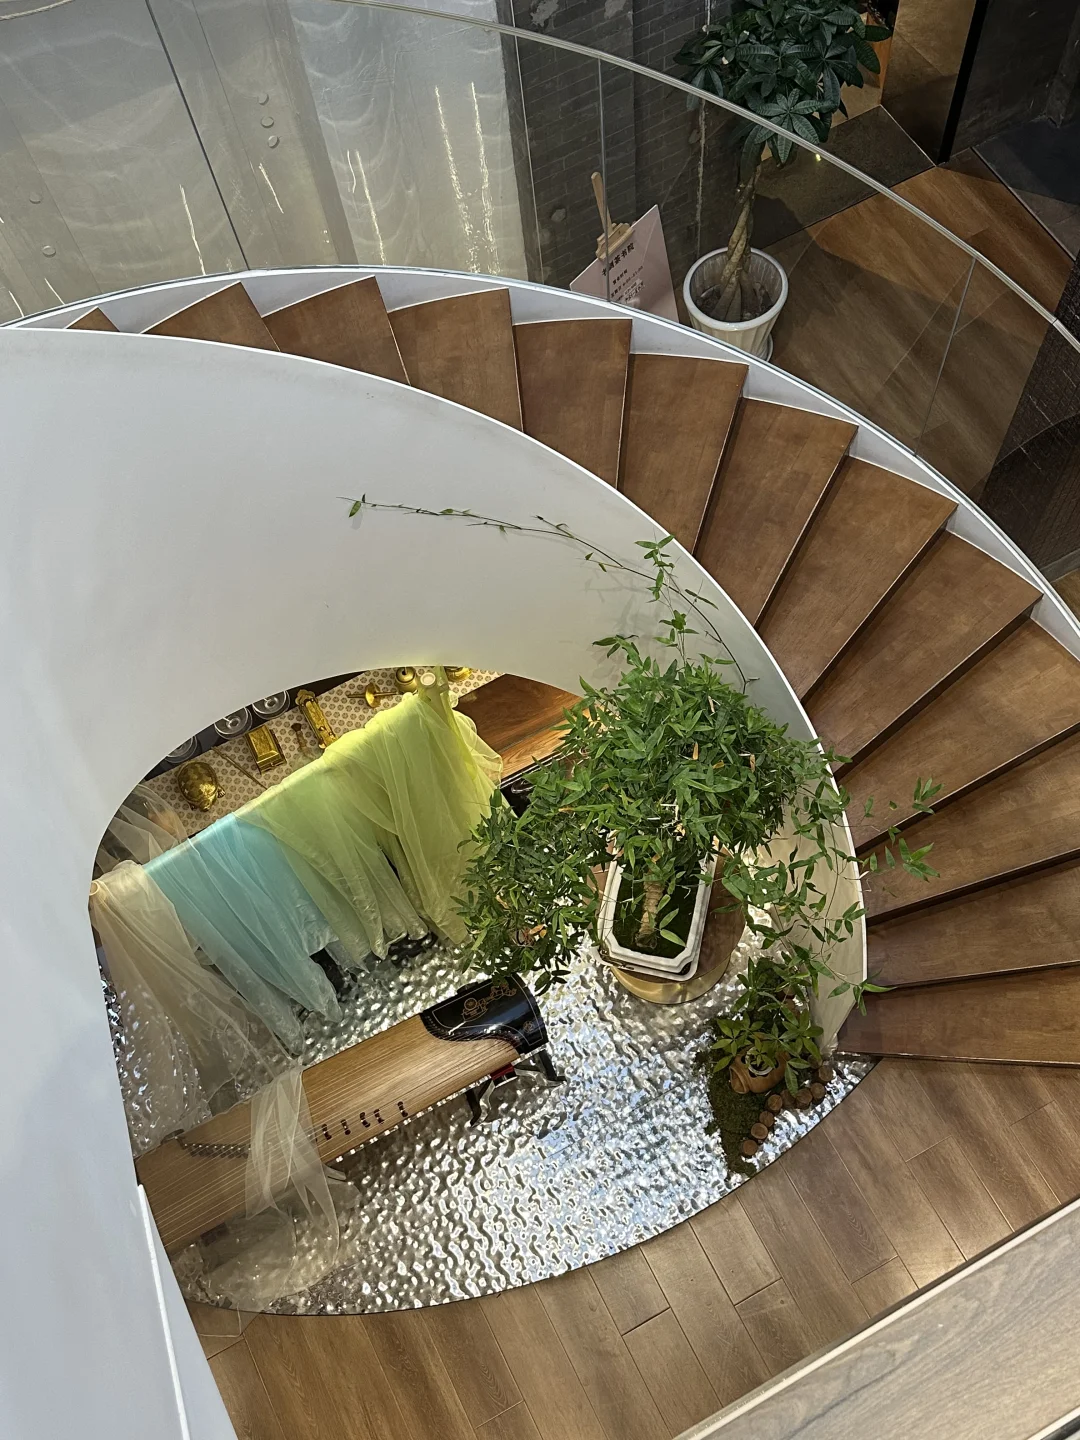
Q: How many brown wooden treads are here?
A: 13